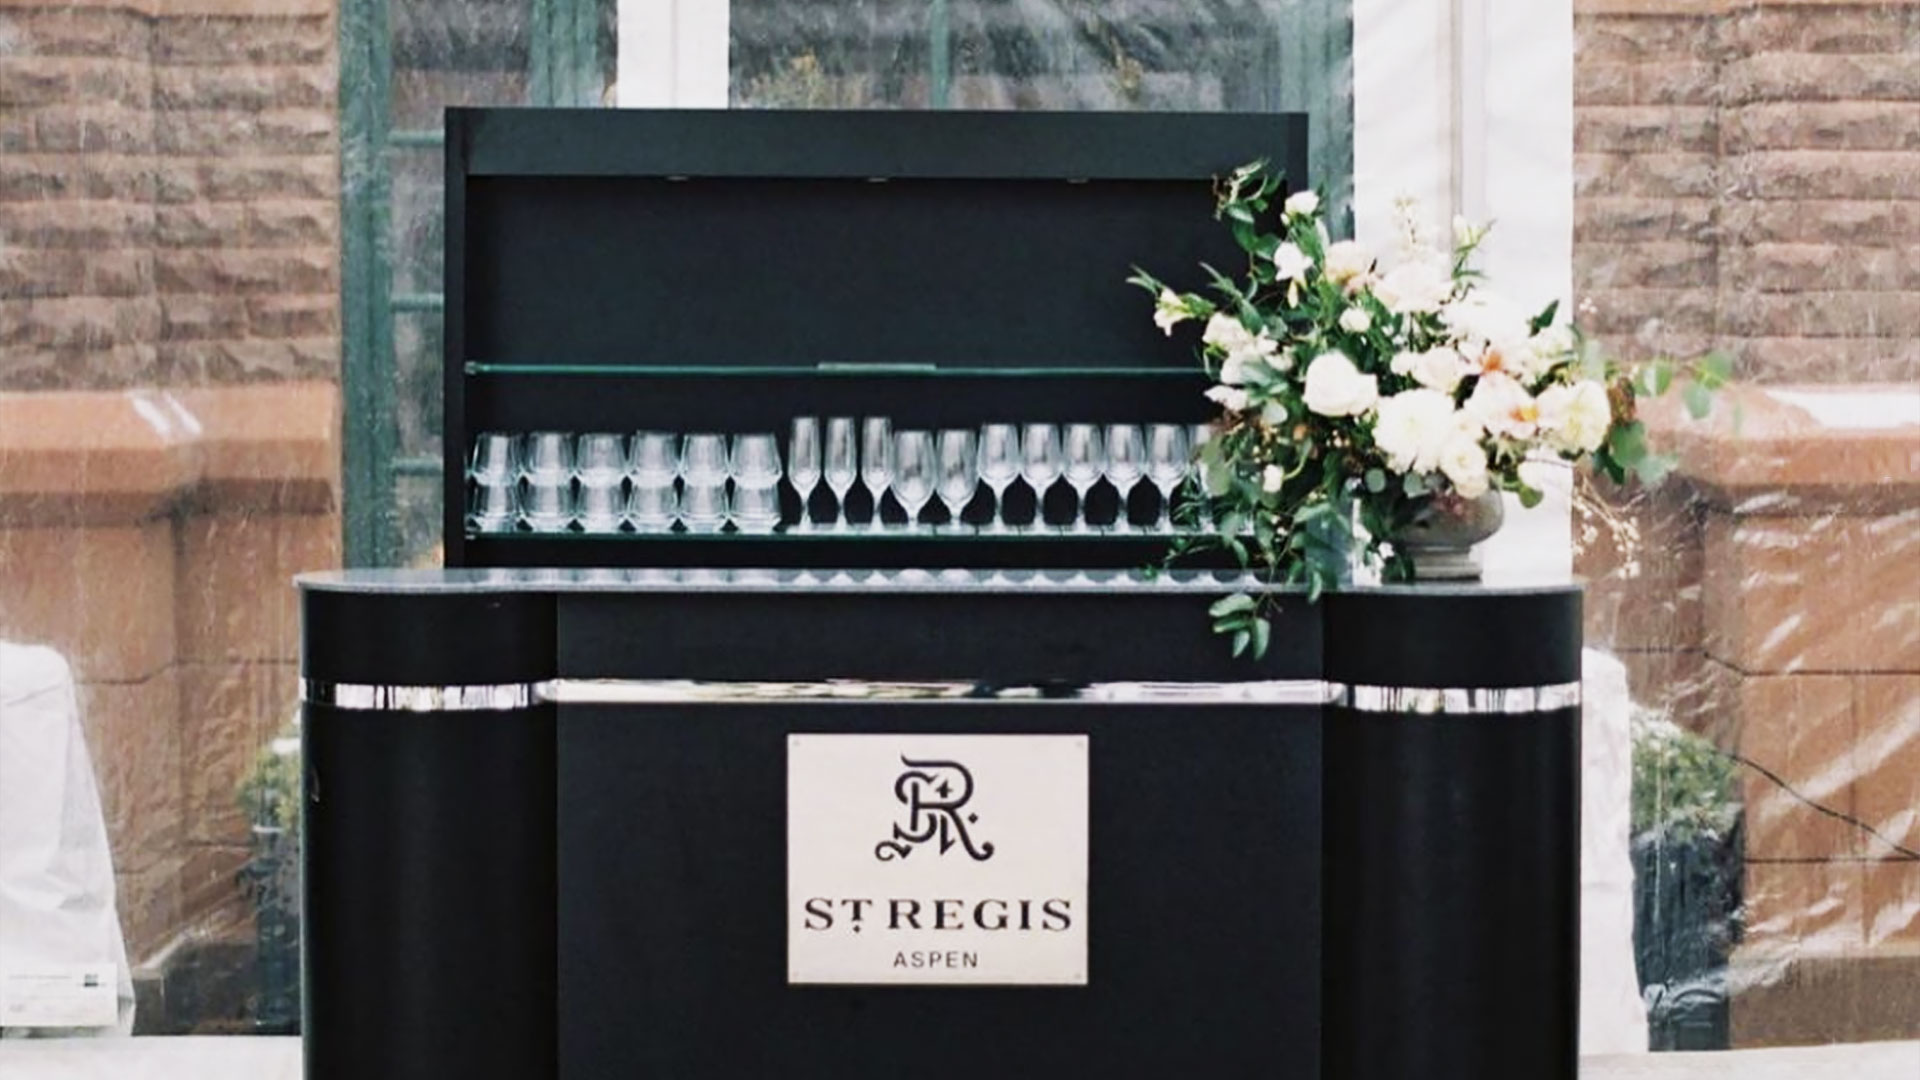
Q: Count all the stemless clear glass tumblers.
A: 12